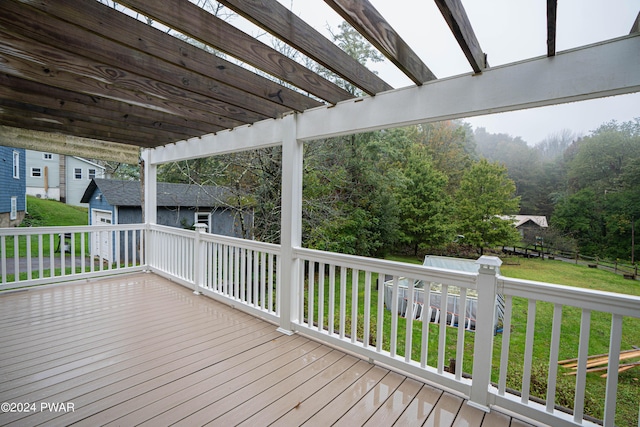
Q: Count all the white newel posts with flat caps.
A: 2